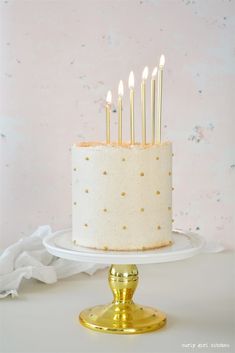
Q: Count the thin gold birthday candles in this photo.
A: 6